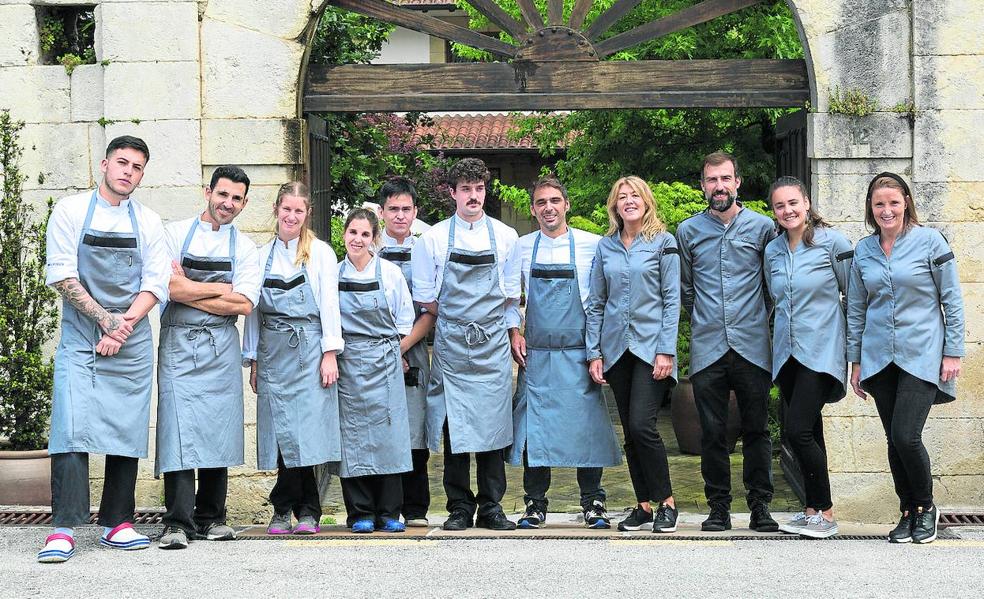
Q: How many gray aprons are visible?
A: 7